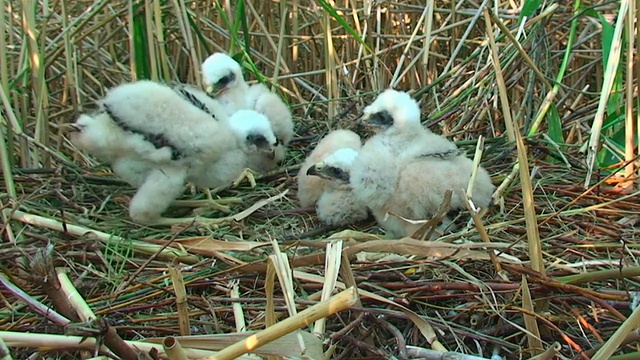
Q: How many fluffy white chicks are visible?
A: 4